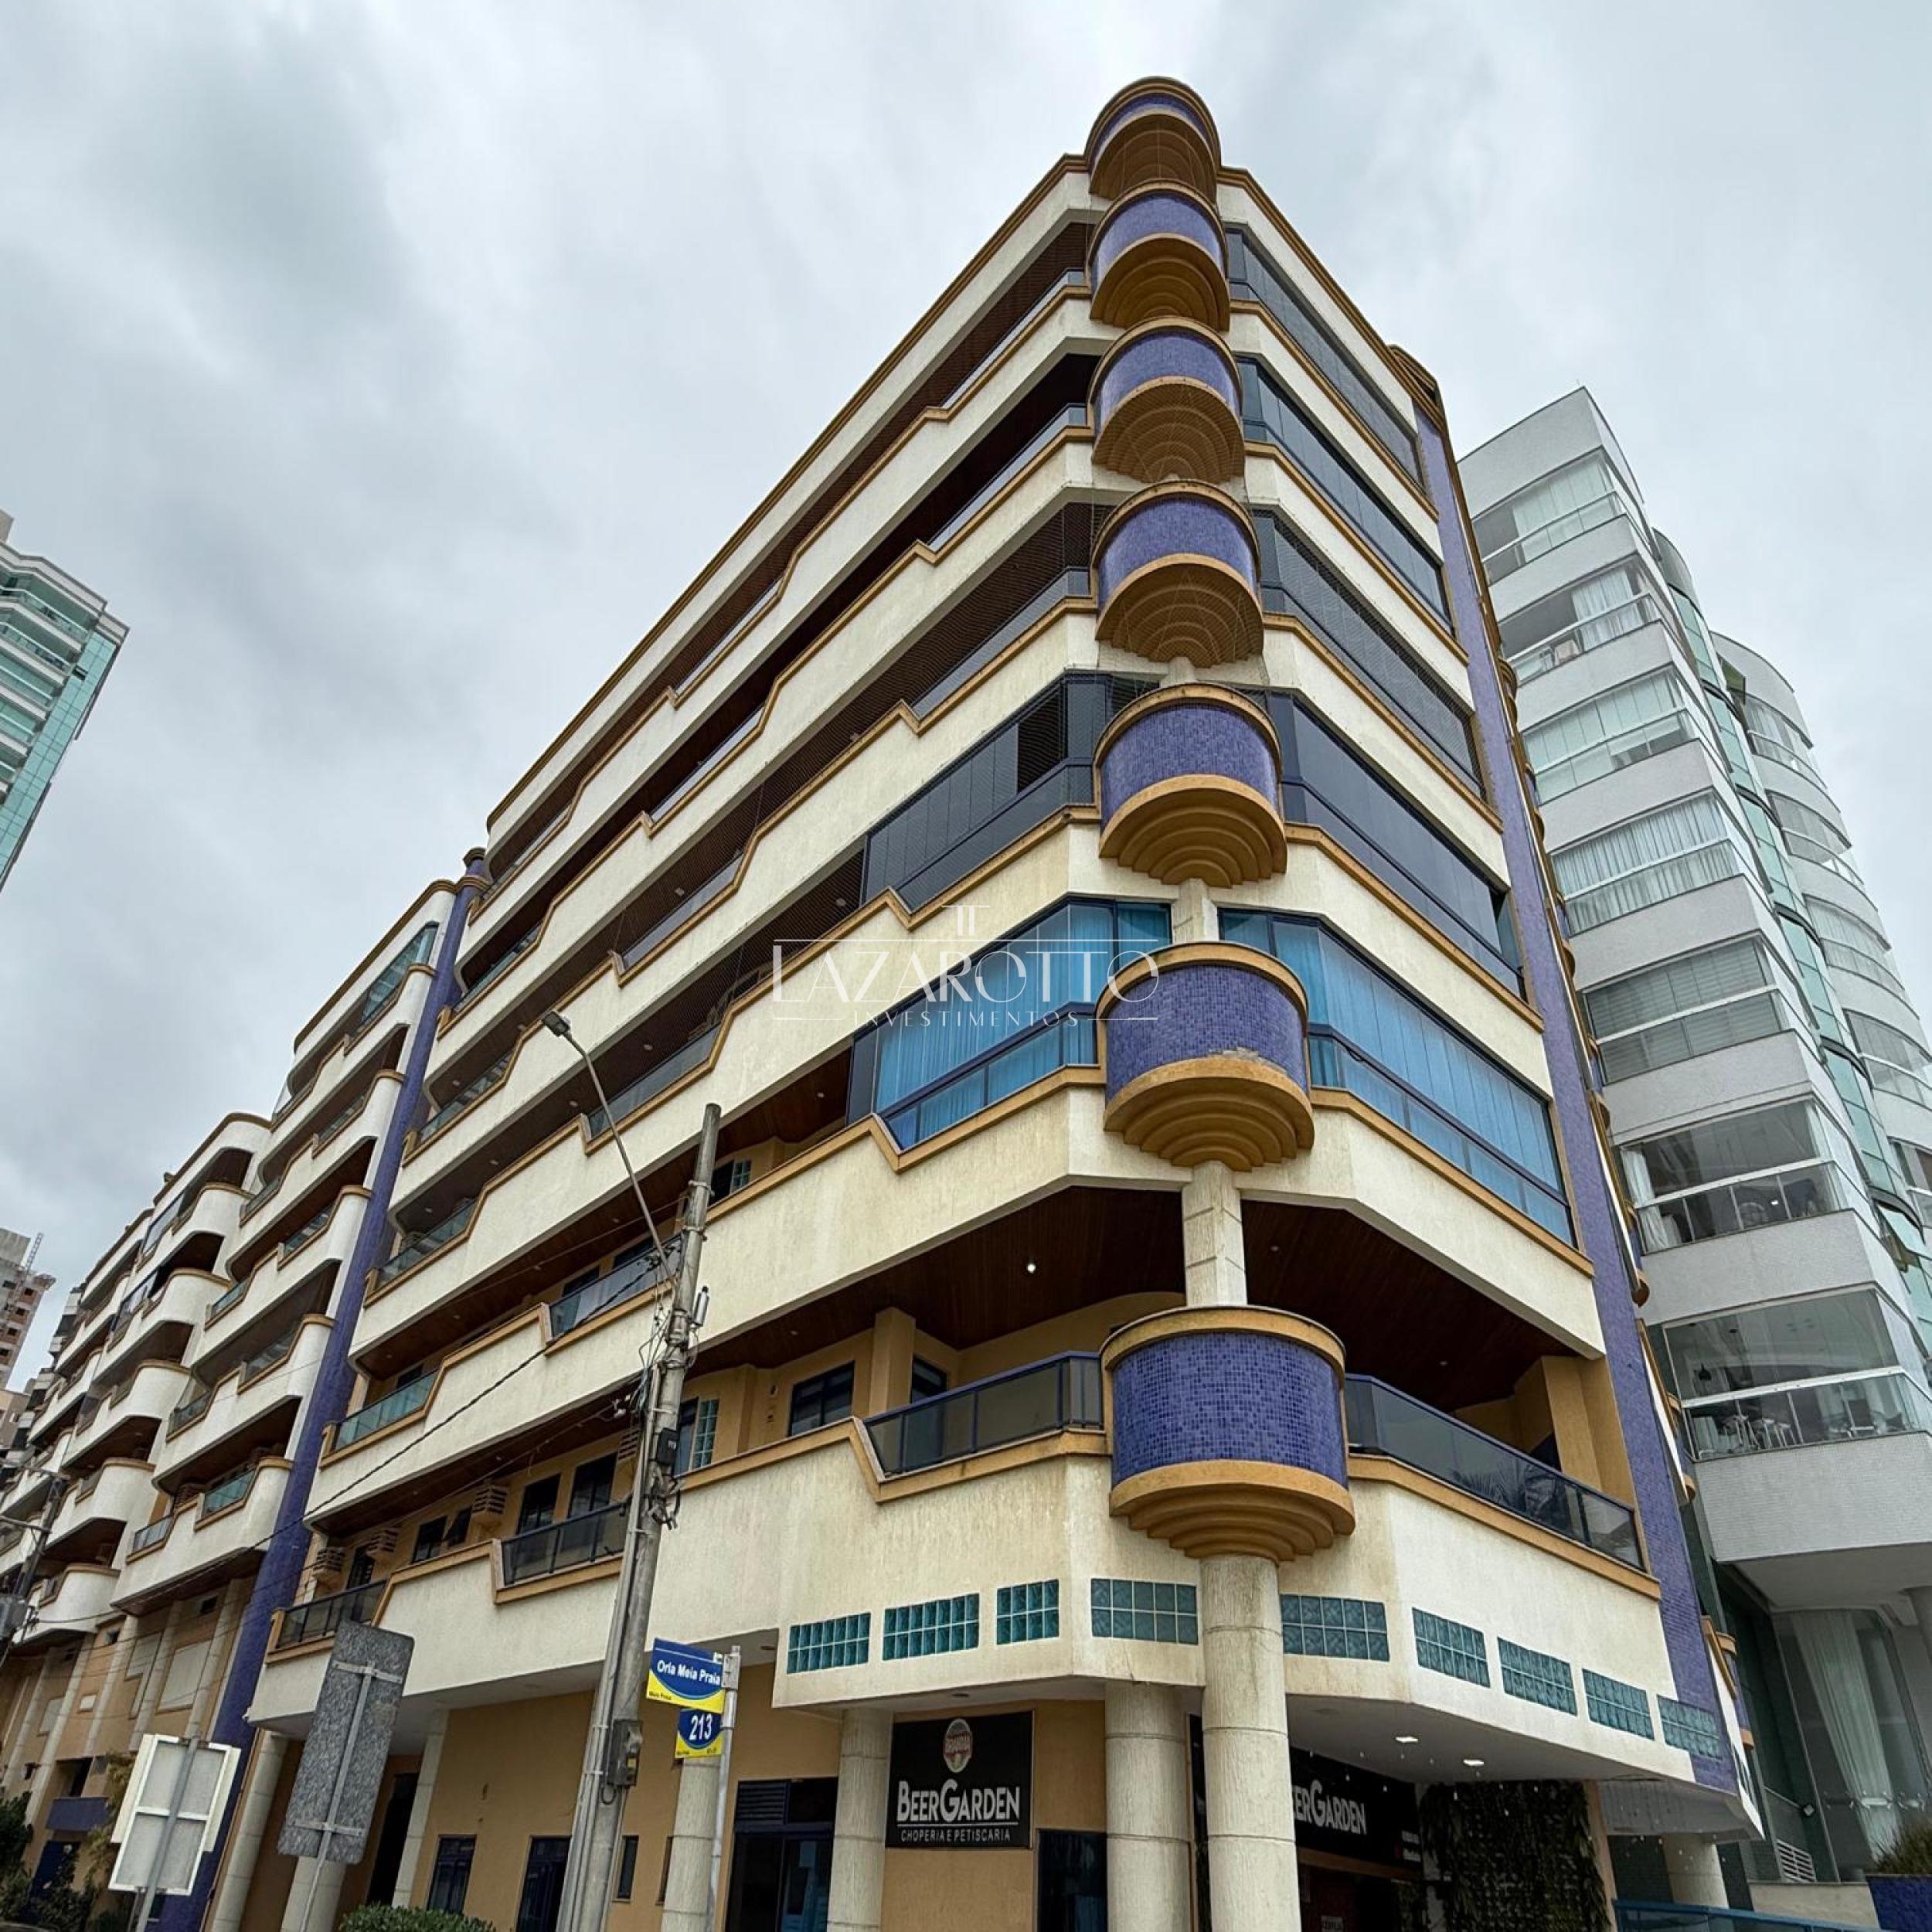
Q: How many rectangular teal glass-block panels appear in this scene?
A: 9